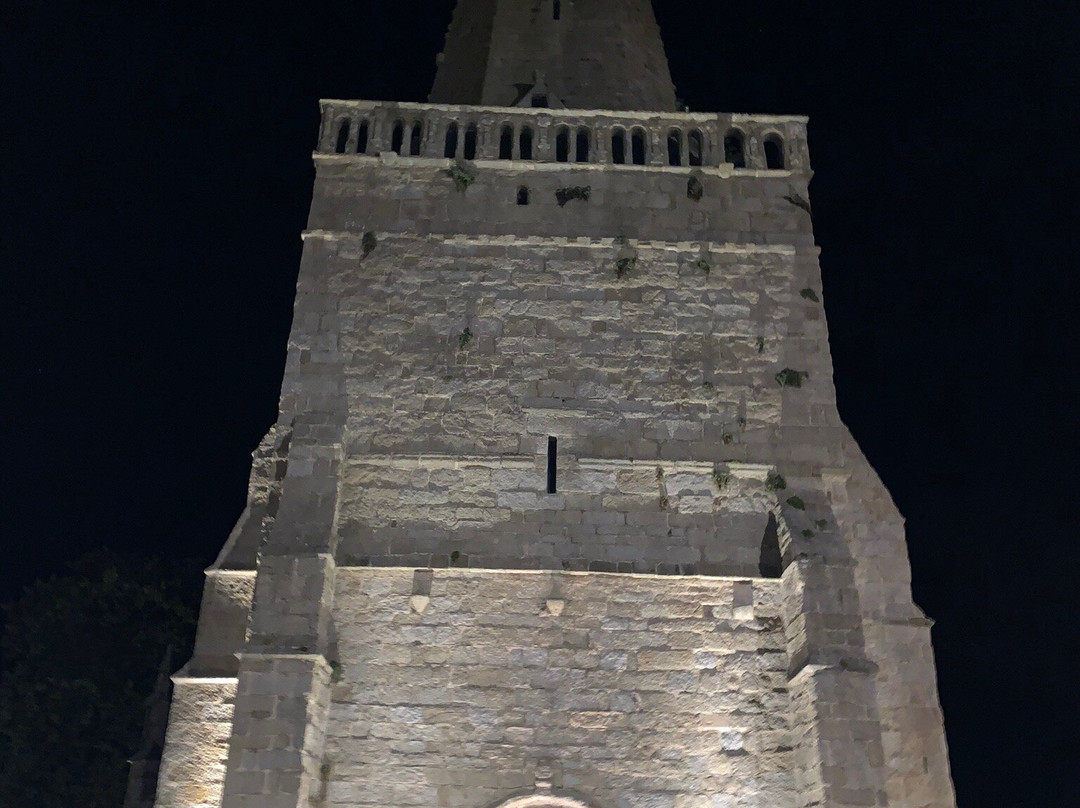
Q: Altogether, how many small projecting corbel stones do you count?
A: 3